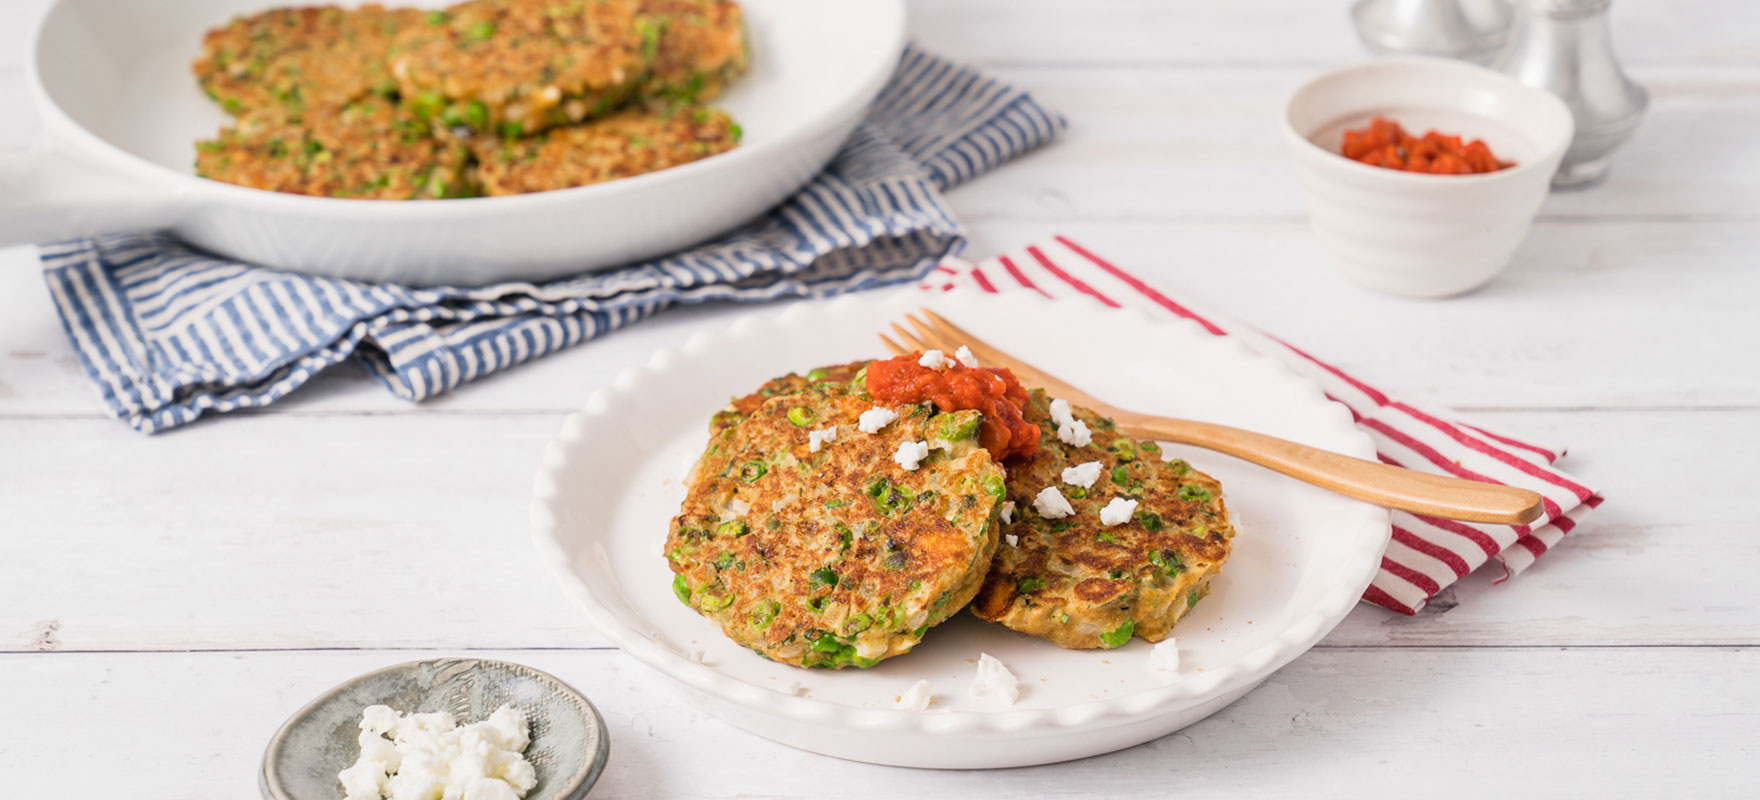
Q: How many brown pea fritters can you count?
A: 8